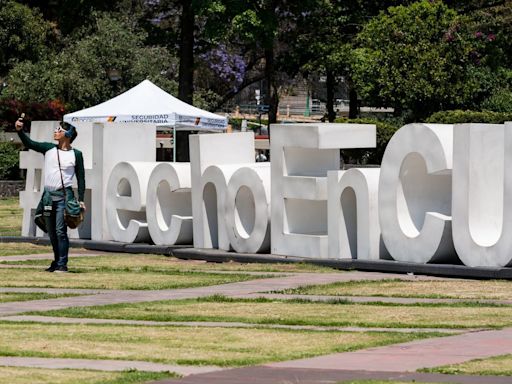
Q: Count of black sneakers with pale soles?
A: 2